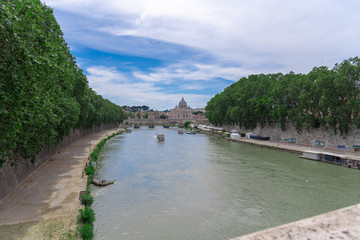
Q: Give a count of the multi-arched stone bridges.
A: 1